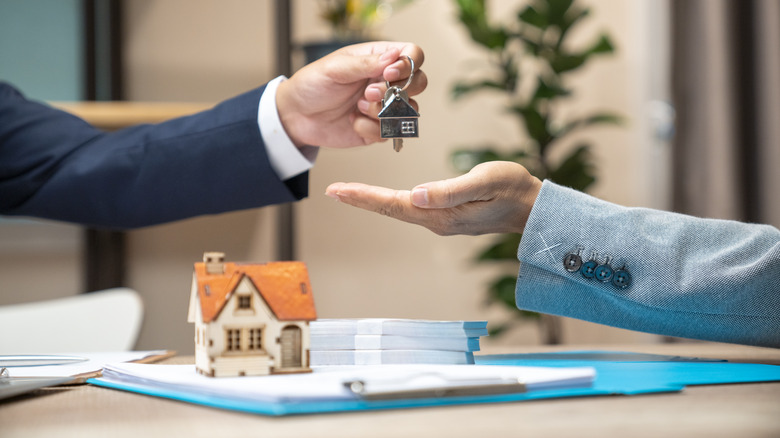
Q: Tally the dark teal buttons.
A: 3